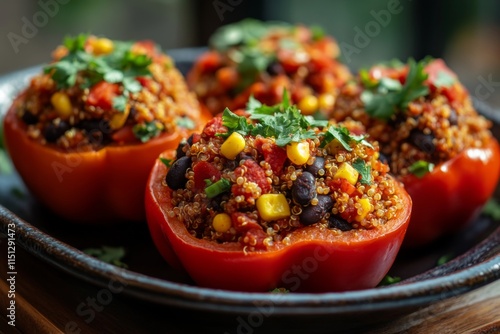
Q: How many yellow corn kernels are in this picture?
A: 11